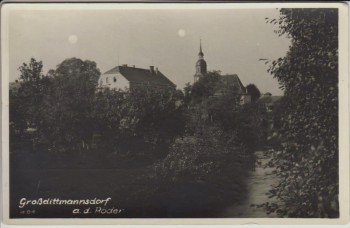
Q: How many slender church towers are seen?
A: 1